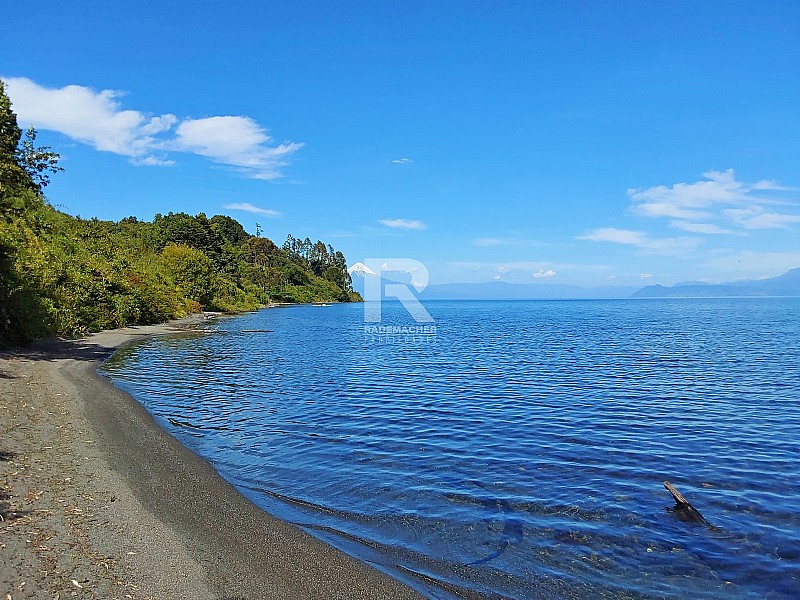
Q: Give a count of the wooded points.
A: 1